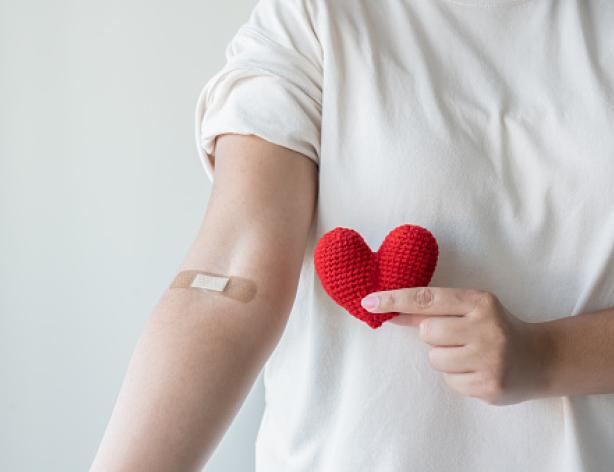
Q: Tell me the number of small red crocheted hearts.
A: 1